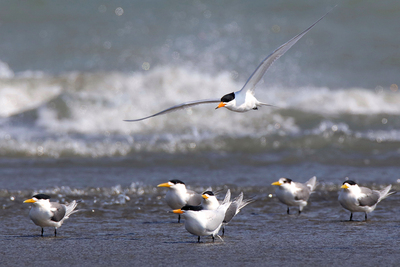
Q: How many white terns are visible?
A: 7